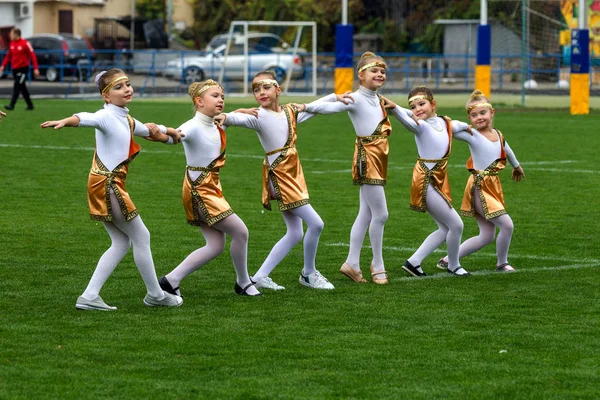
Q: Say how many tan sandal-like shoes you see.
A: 2